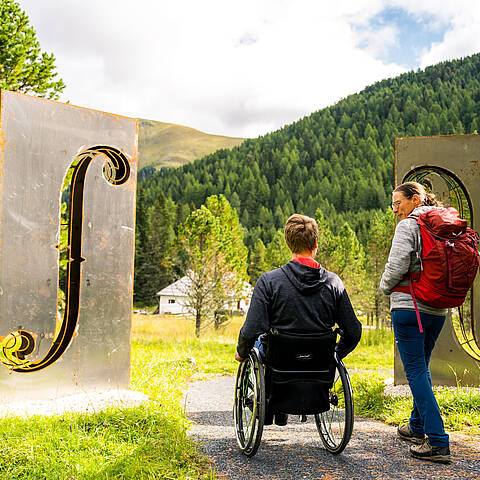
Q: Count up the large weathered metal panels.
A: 2